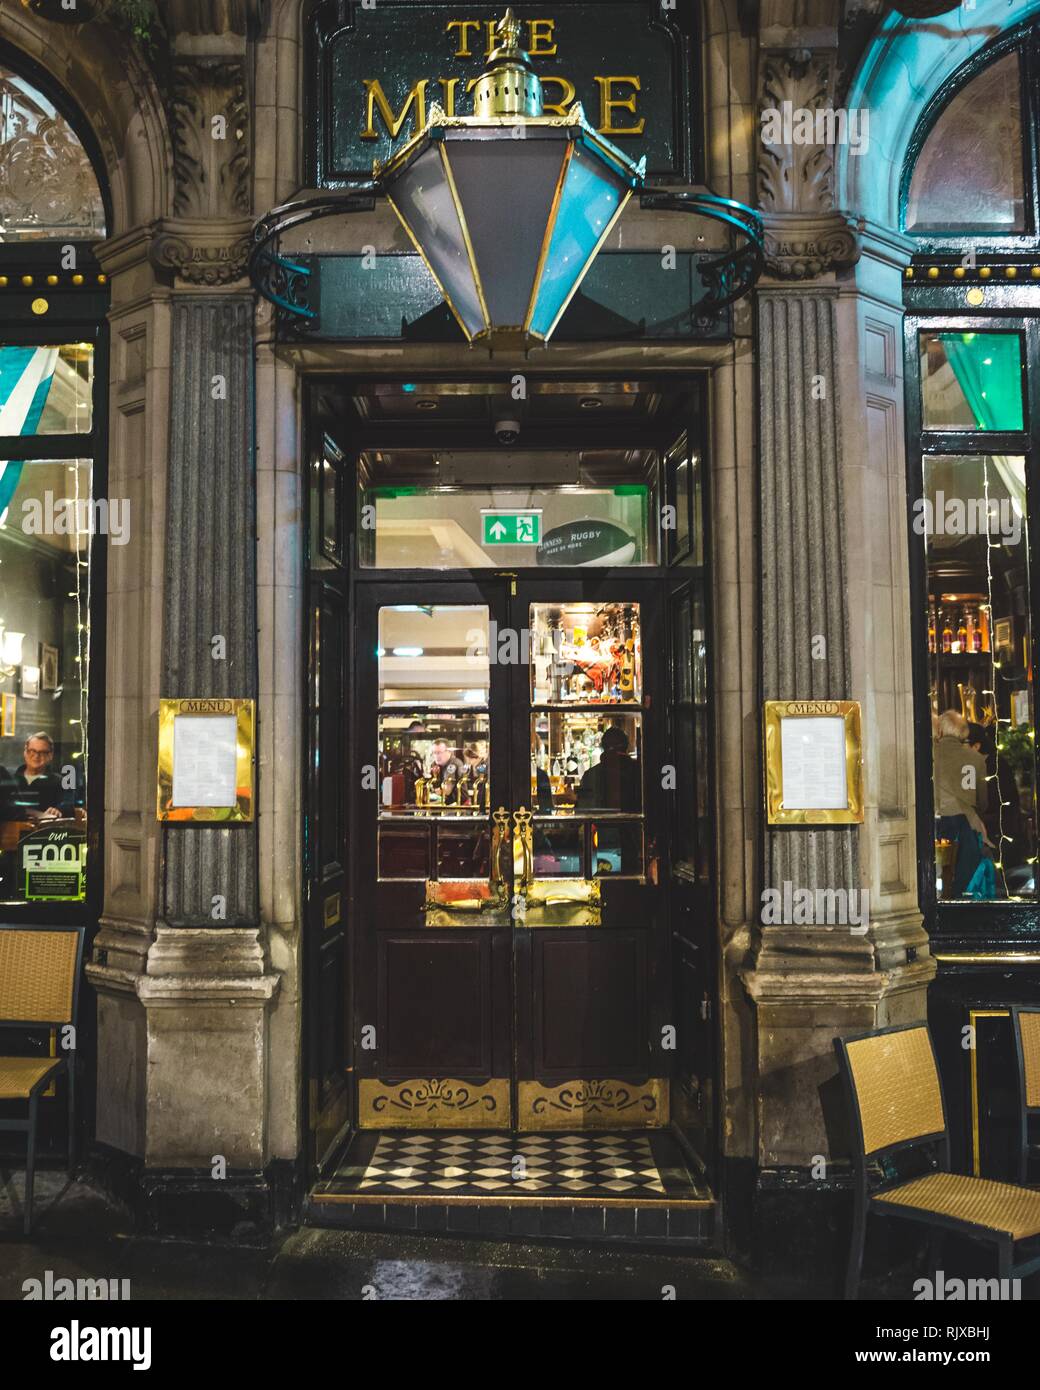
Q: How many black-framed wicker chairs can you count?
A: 3